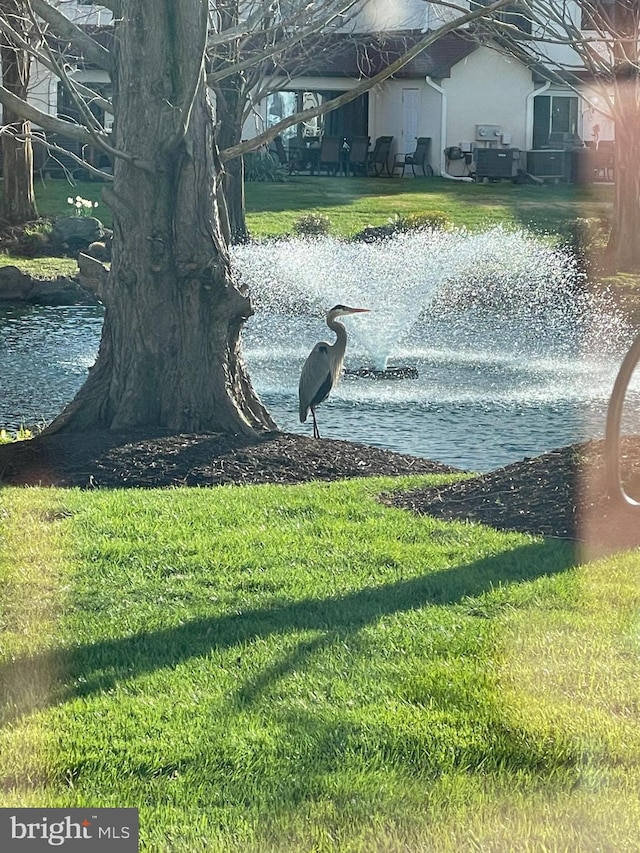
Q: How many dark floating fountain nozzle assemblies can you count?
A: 1